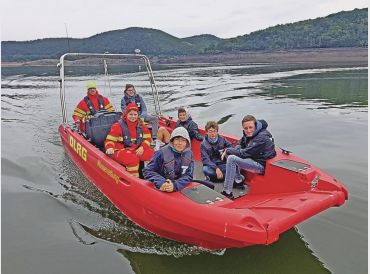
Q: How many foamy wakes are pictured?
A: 1